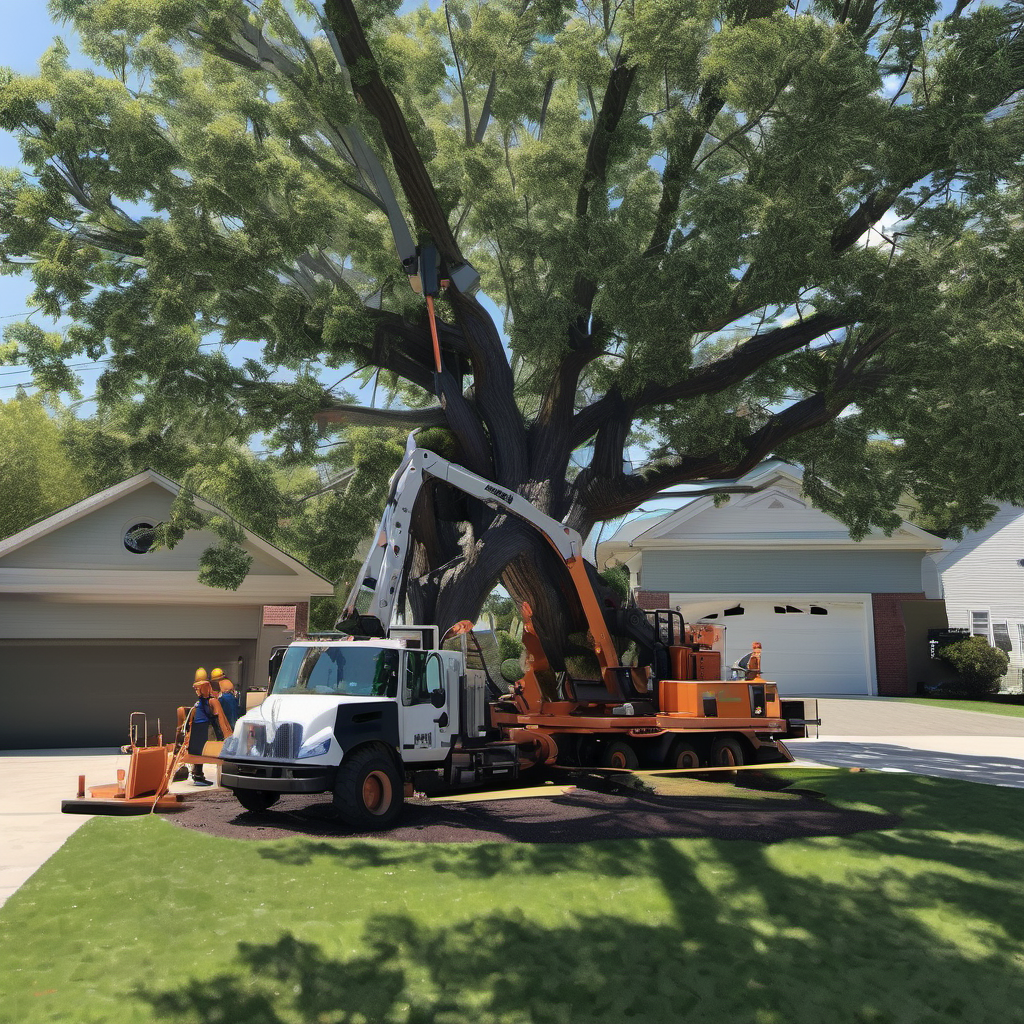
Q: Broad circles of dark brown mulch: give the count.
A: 1